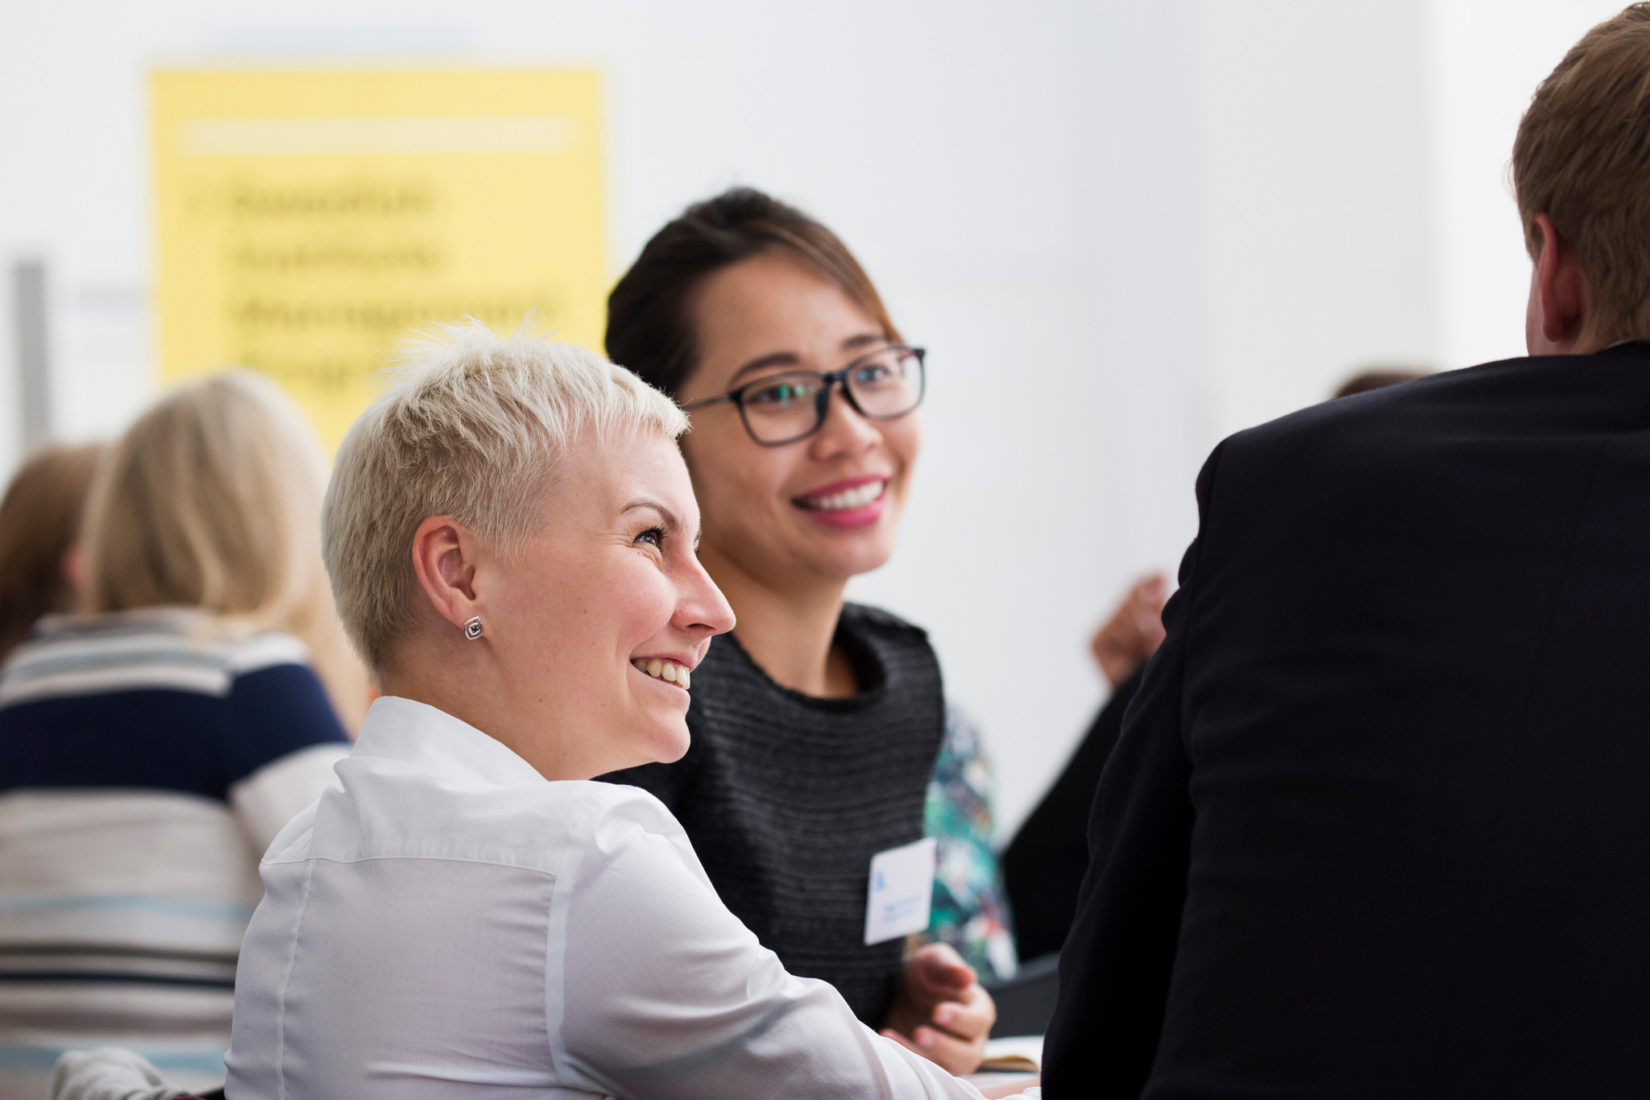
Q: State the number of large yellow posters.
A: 1